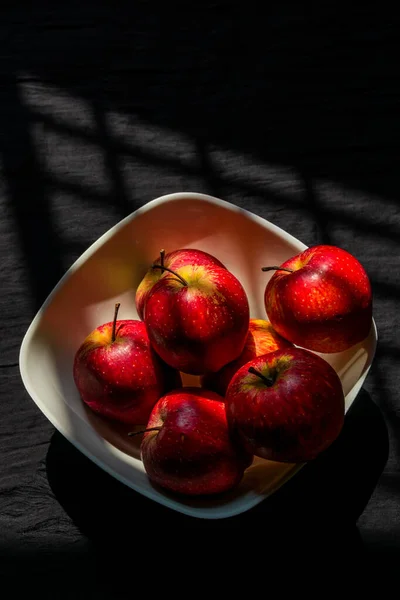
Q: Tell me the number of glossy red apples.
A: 7